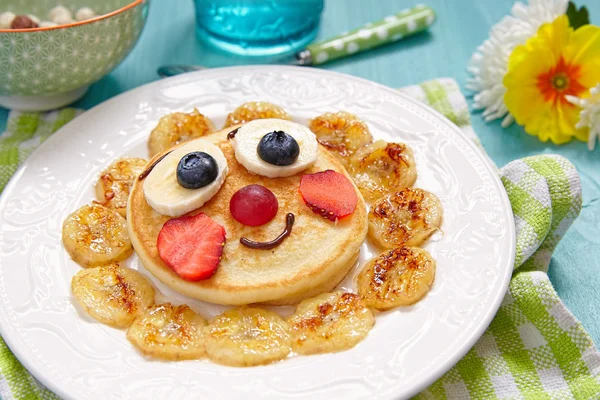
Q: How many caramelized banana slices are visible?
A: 12